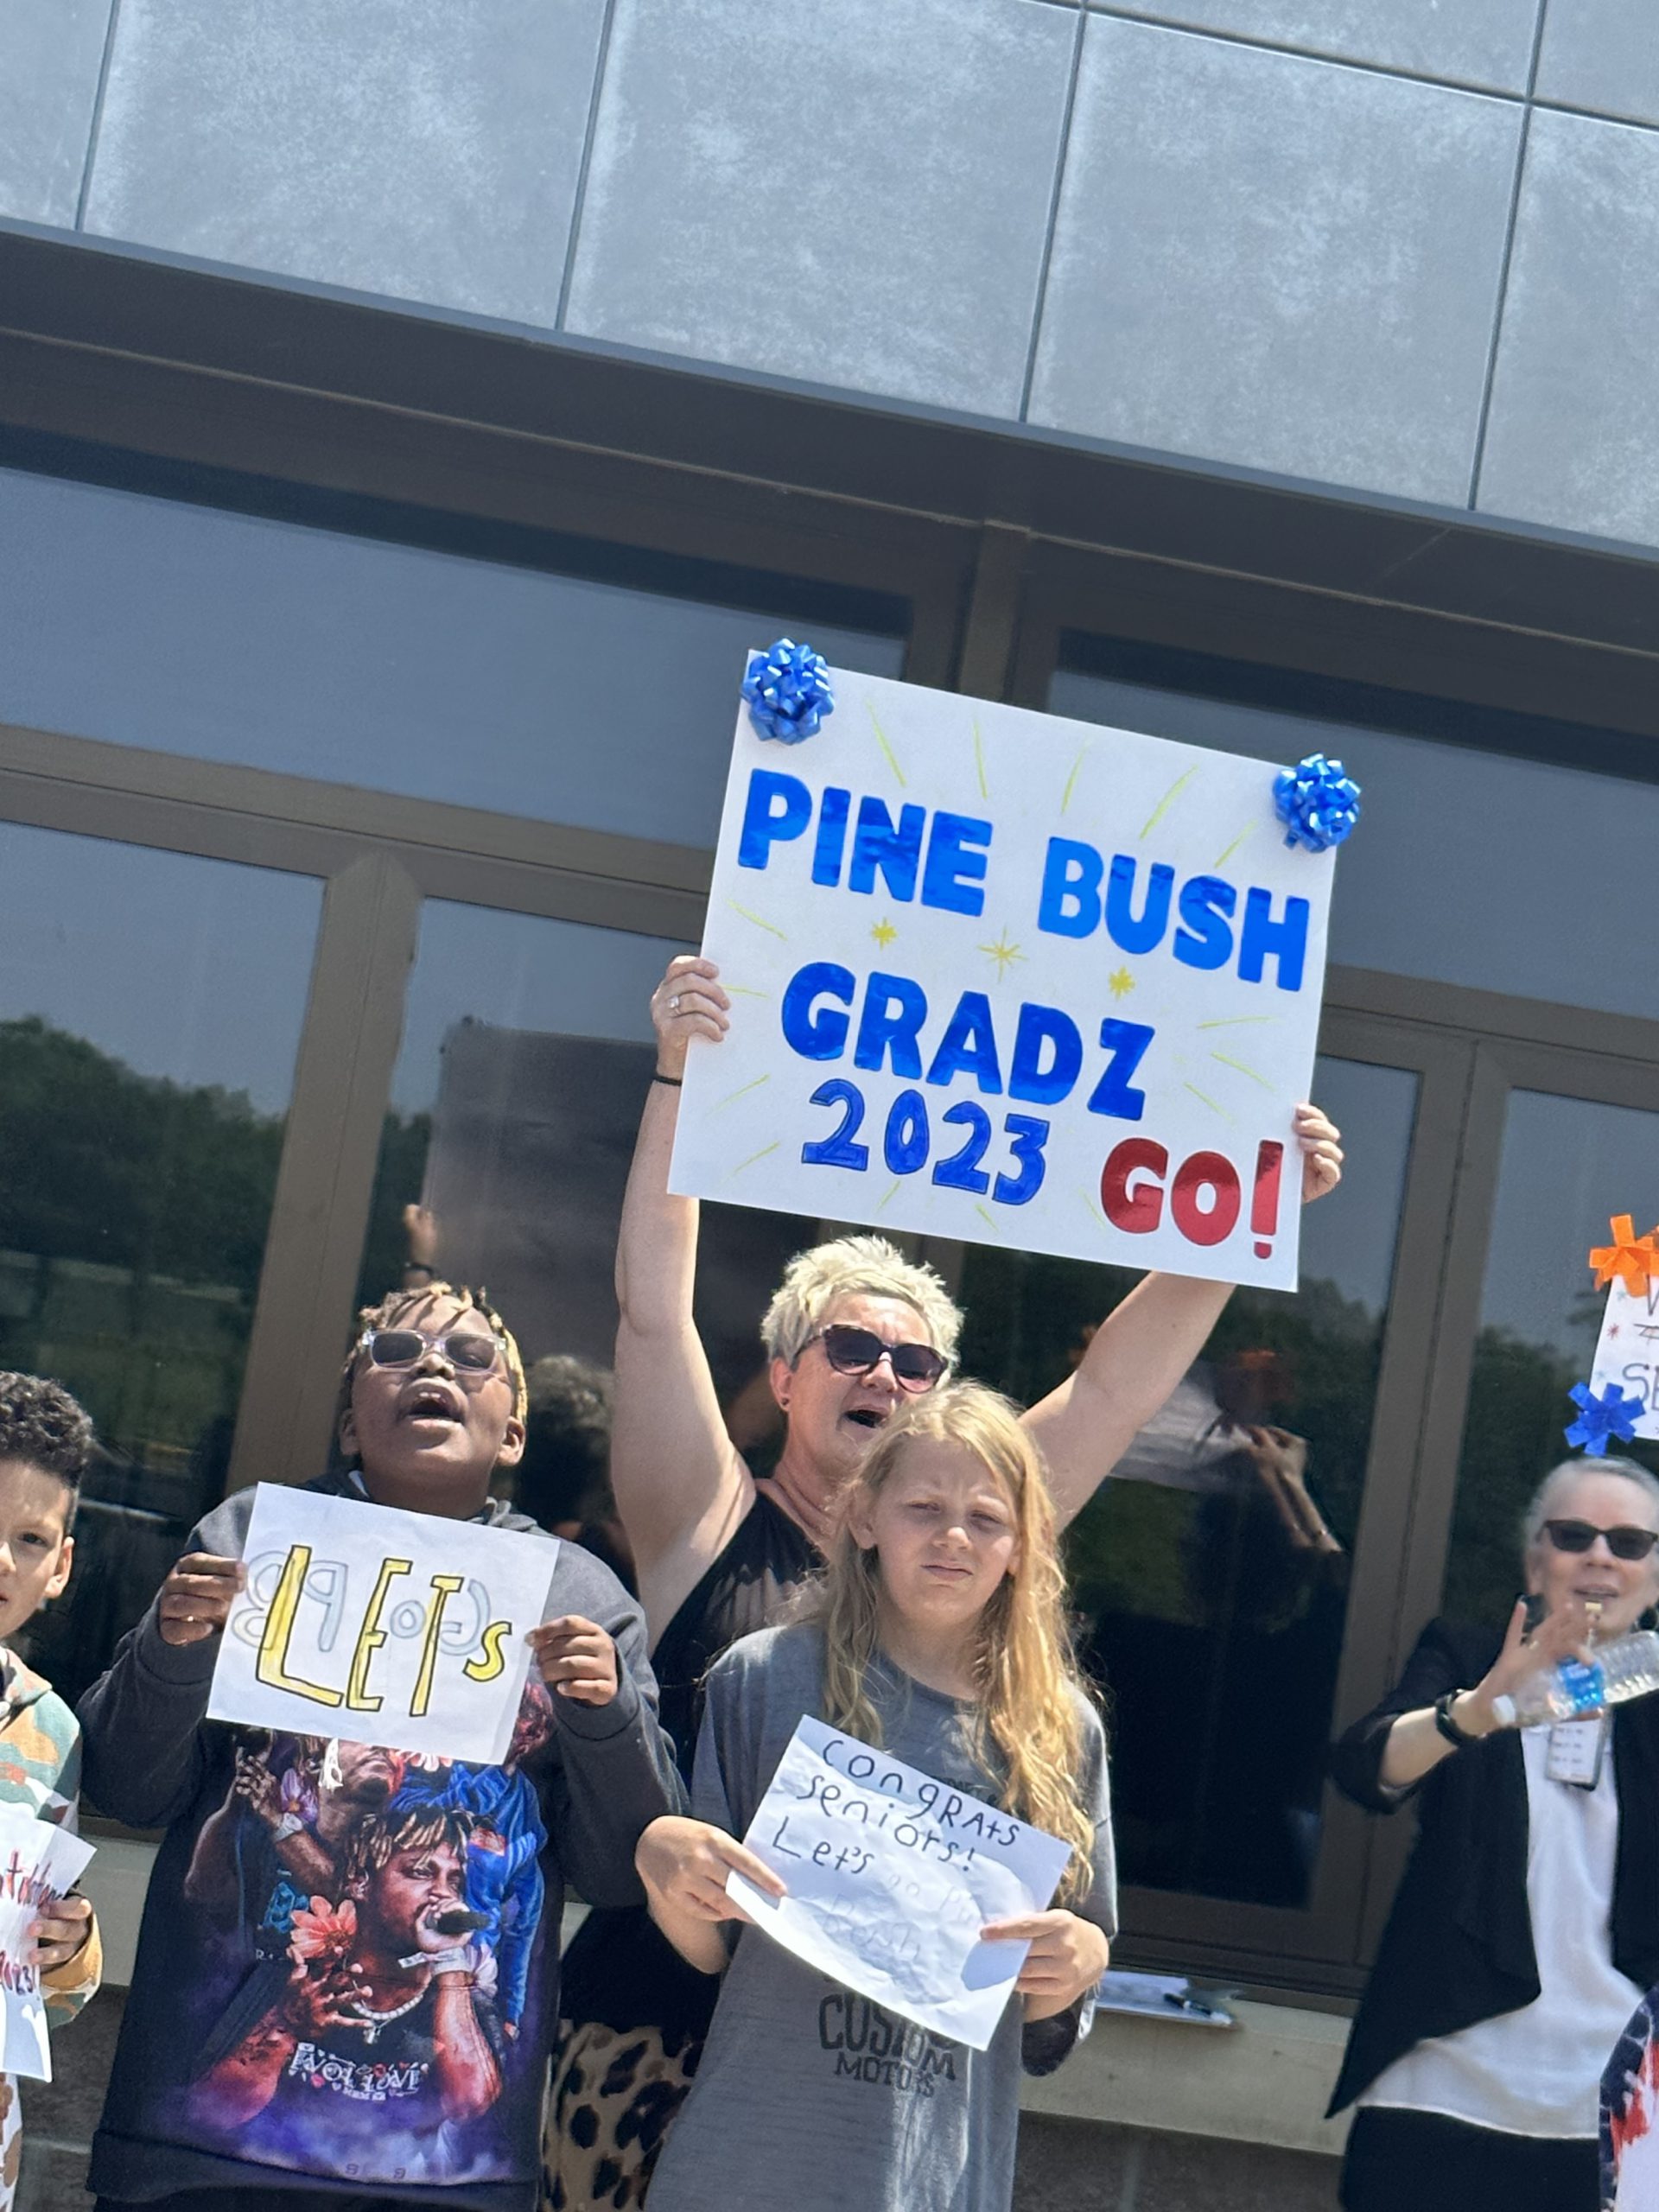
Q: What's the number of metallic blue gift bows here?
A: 2